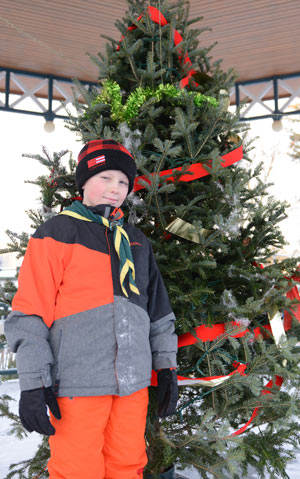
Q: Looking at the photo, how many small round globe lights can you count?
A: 2